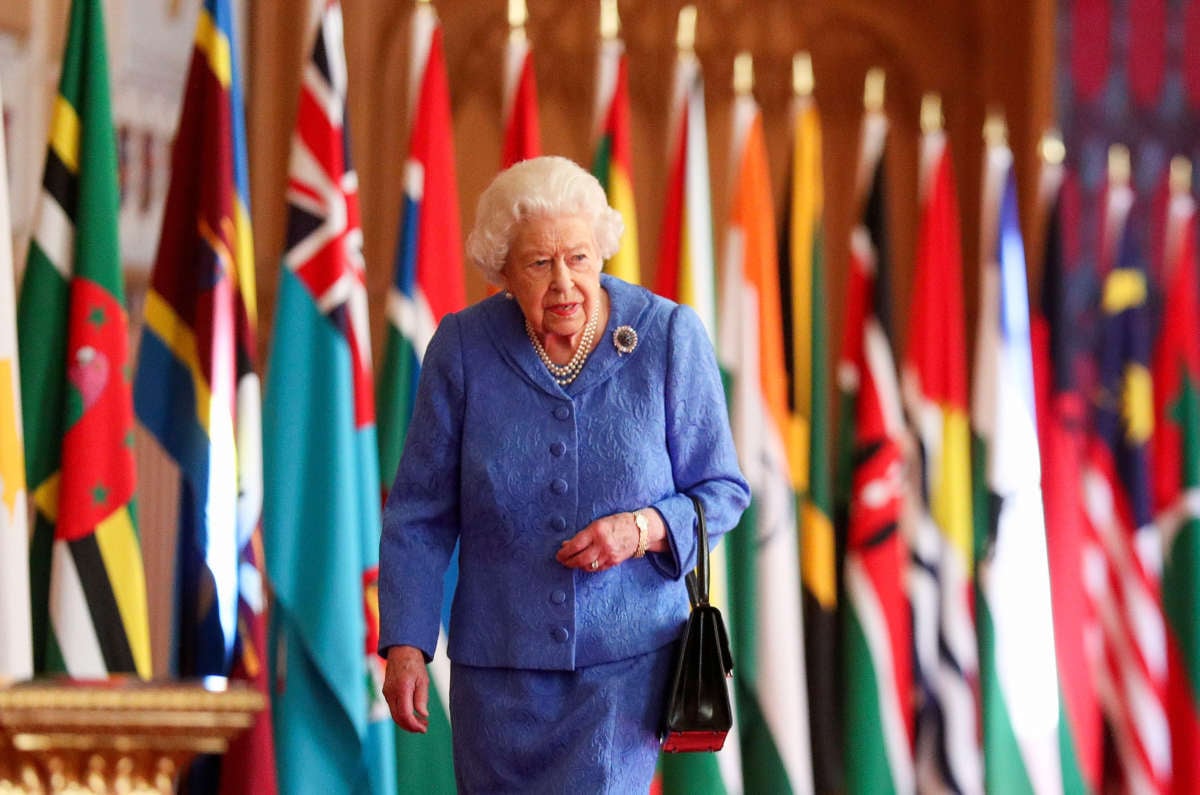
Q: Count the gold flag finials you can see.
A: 11